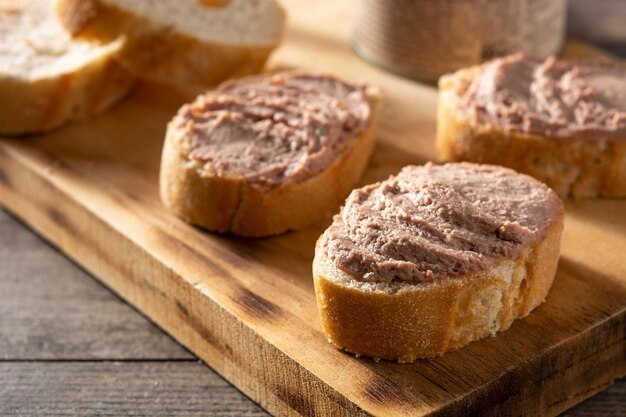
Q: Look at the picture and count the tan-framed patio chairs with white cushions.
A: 0